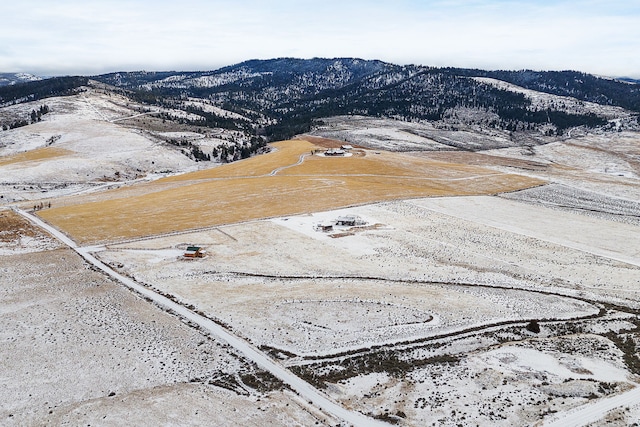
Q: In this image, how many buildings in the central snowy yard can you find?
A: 2